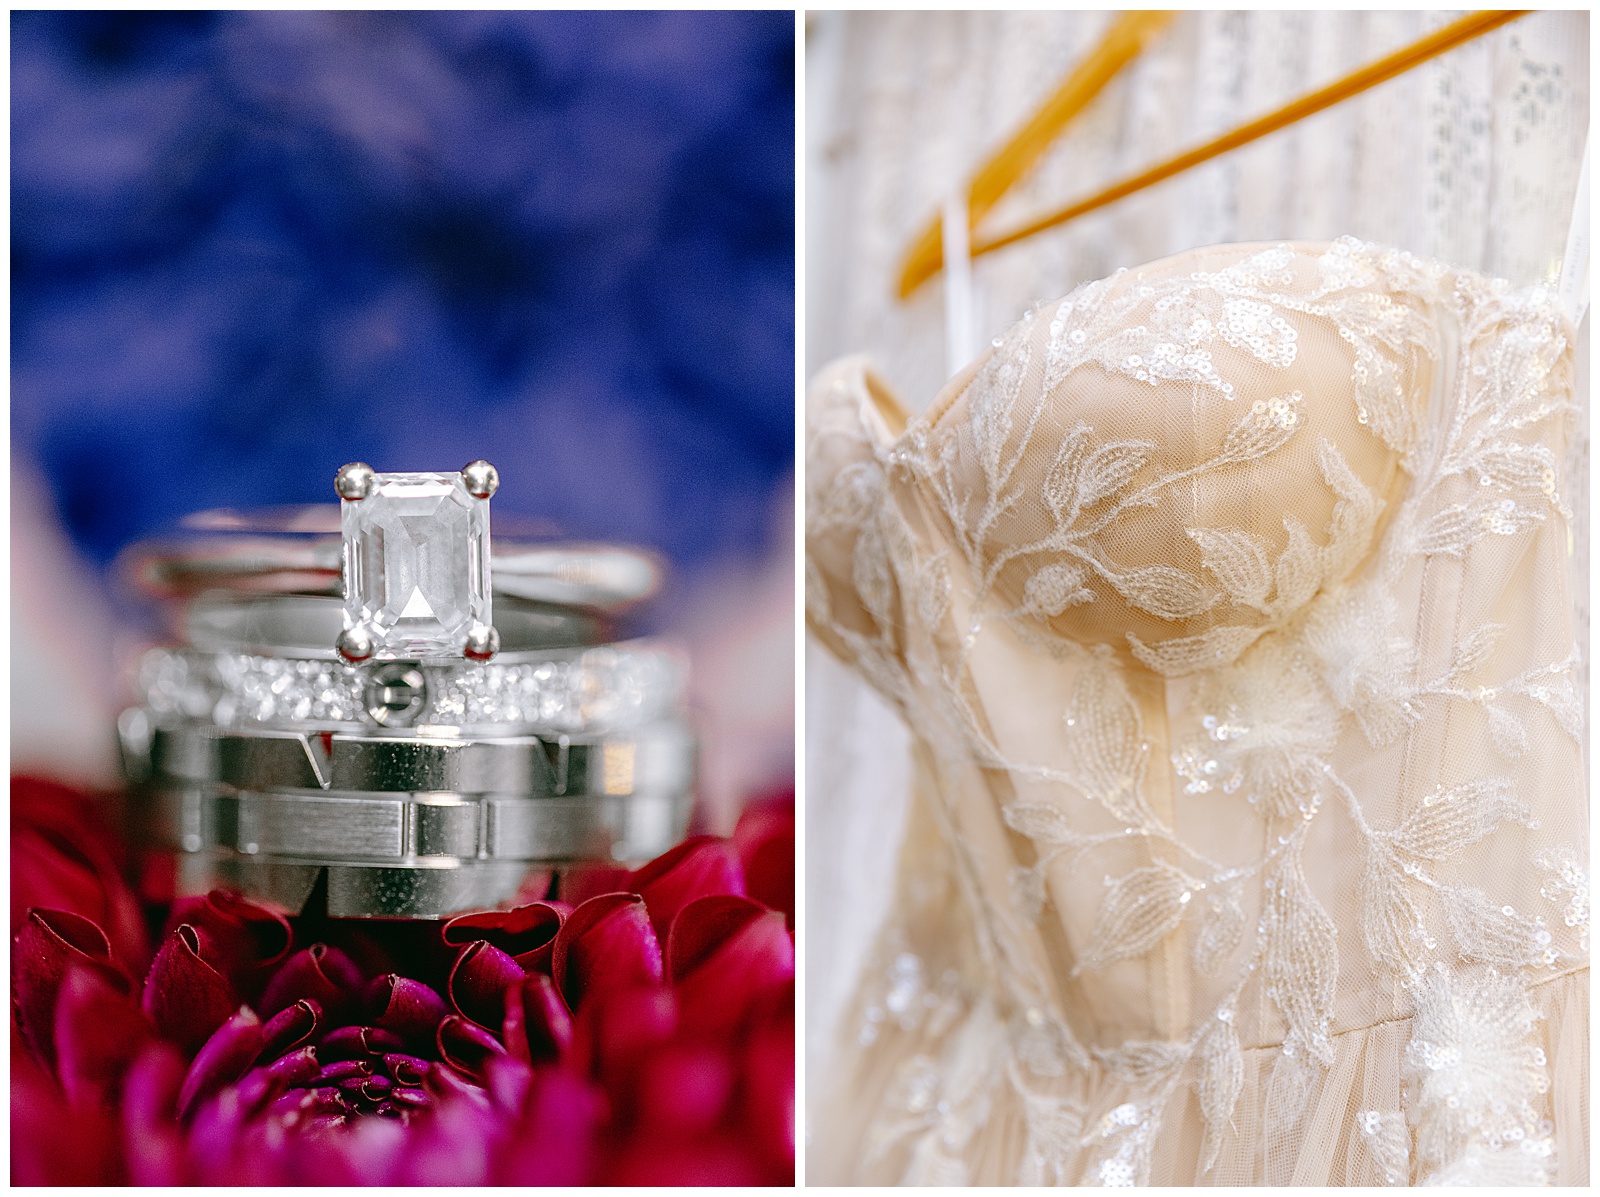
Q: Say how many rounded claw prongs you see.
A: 4